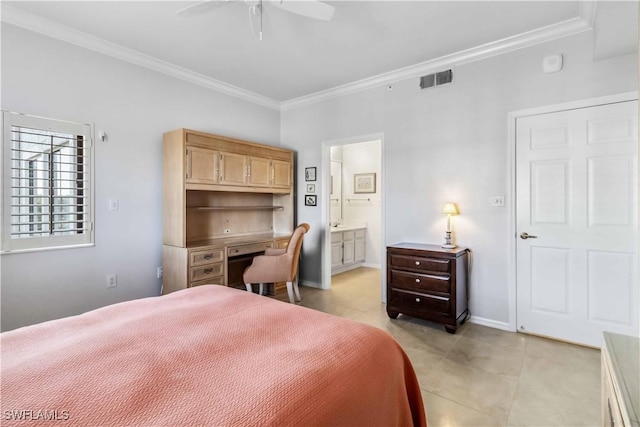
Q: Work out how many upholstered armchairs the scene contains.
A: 1